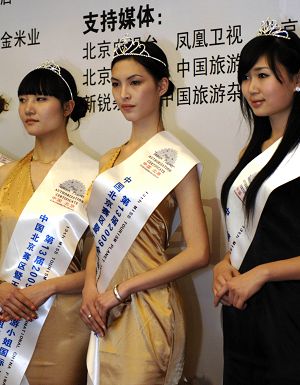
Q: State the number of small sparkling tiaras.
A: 3